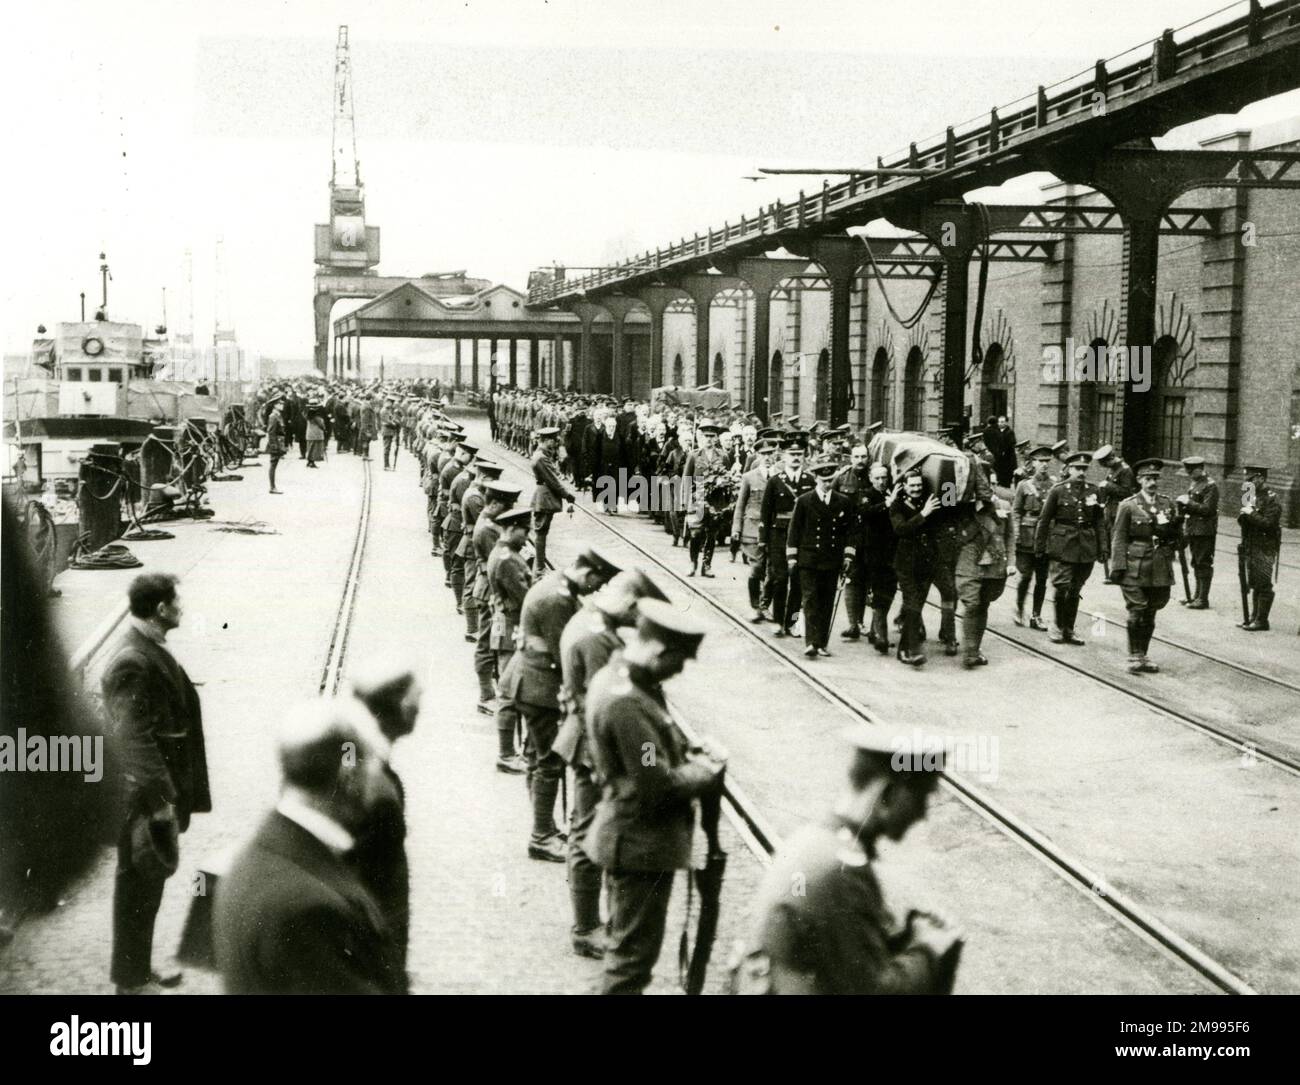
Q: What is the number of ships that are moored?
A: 1